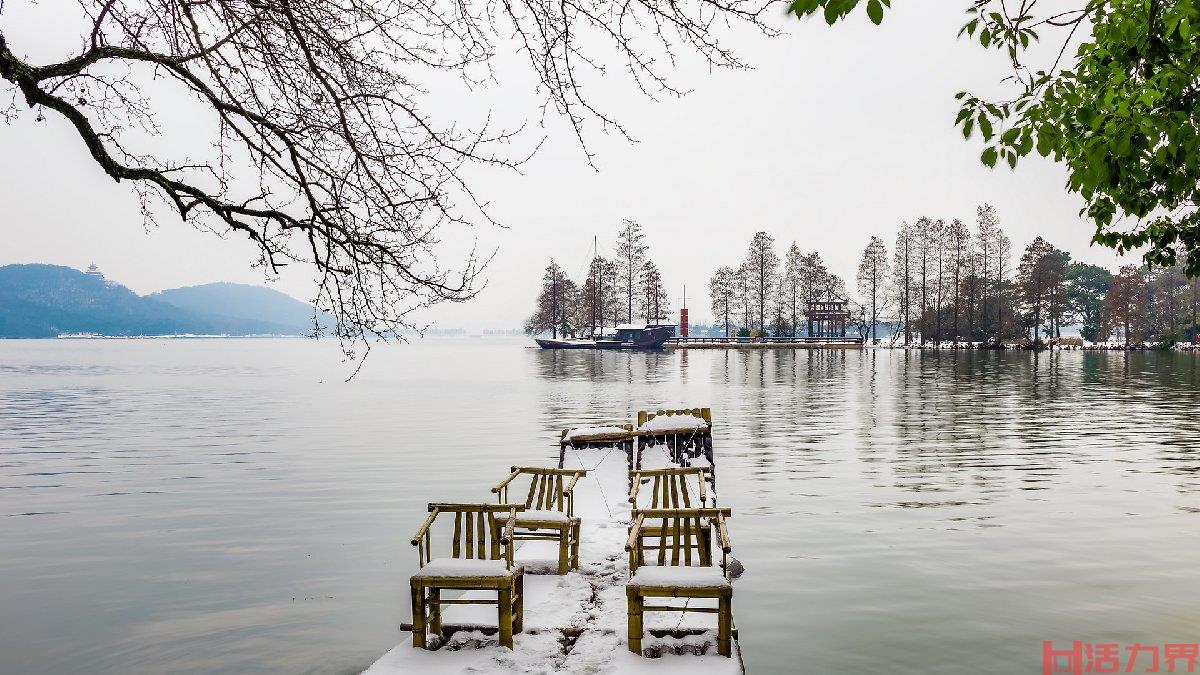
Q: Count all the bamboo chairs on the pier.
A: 4